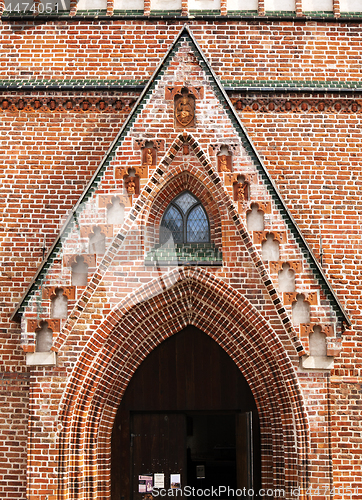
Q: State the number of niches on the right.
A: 7